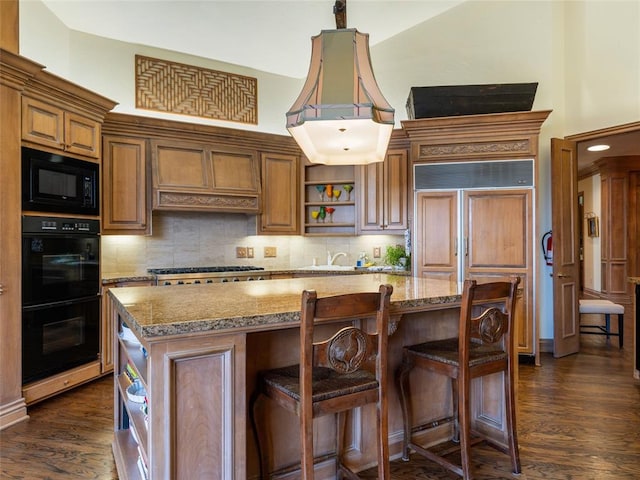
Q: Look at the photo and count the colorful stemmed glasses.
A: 7